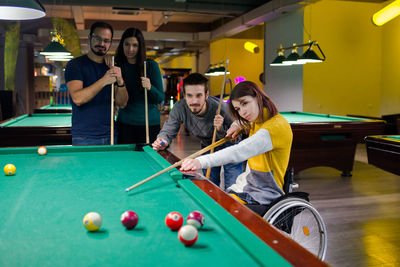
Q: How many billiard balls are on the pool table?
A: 7